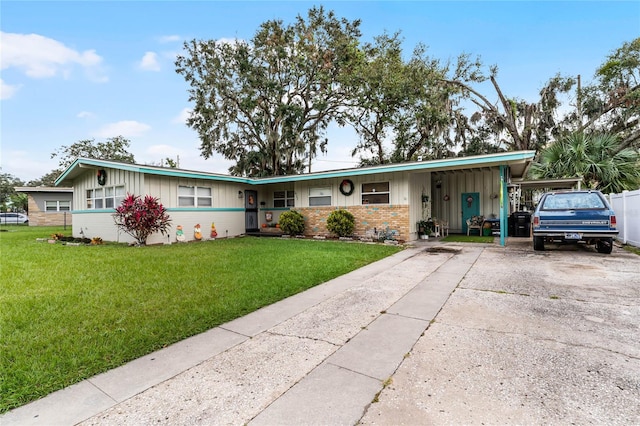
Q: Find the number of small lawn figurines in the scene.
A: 3